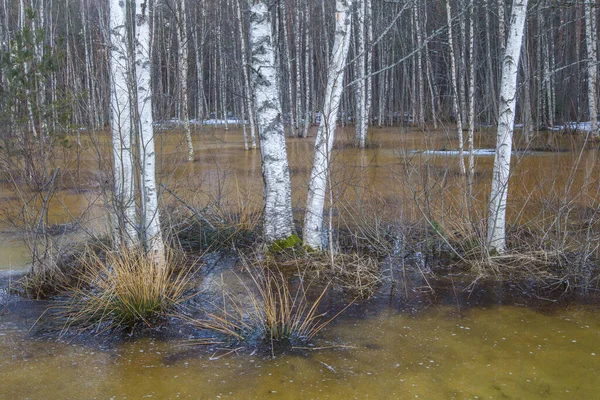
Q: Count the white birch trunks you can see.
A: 5